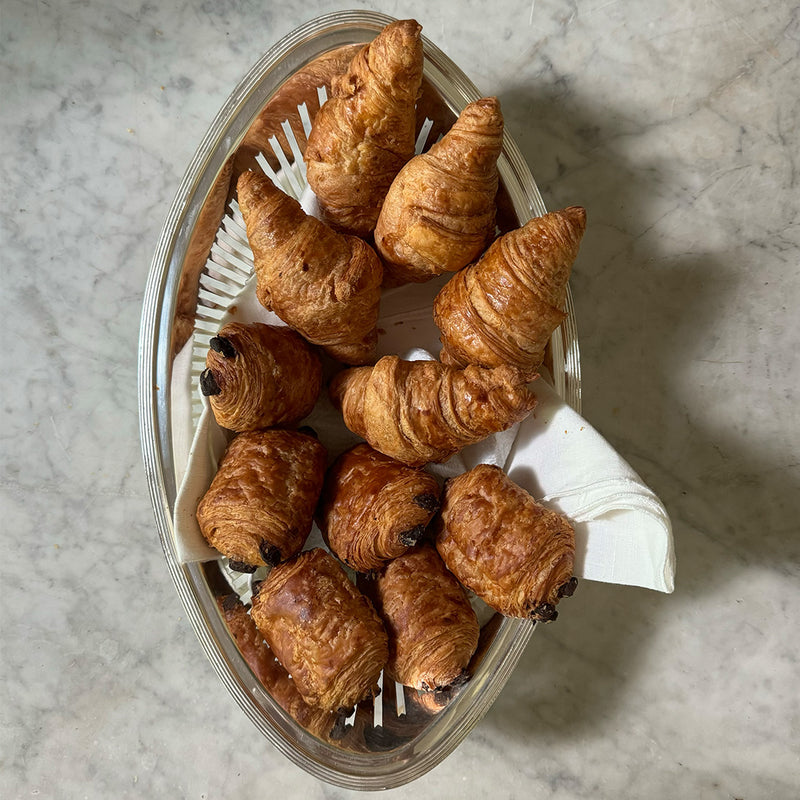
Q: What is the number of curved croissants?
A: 5